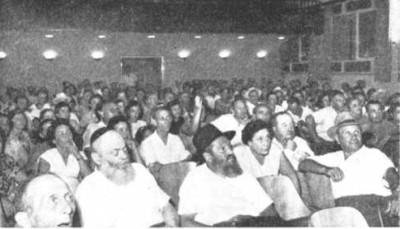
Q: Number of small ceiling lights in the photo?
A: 6